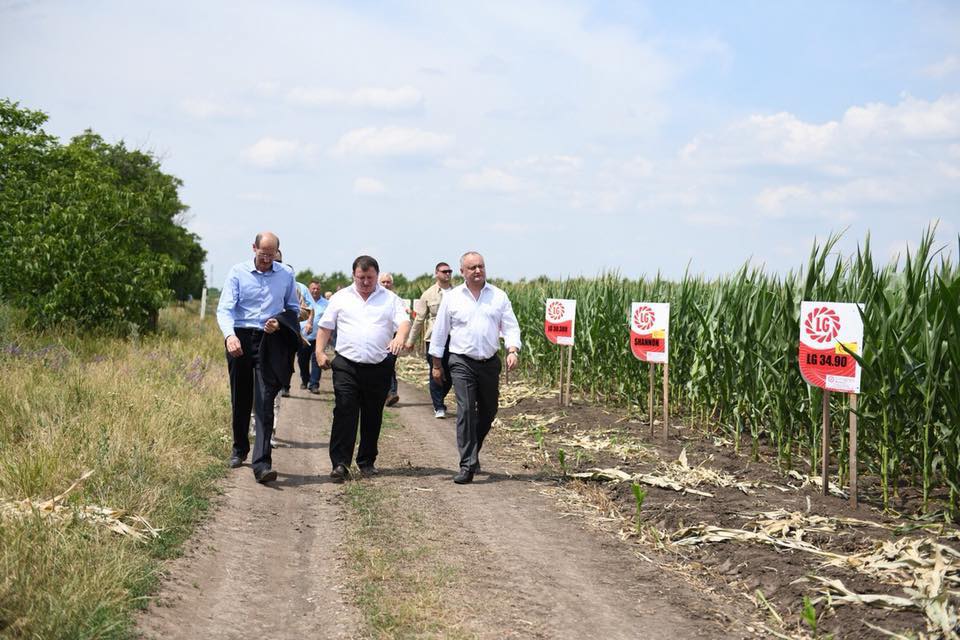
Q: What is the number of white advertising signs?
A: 3